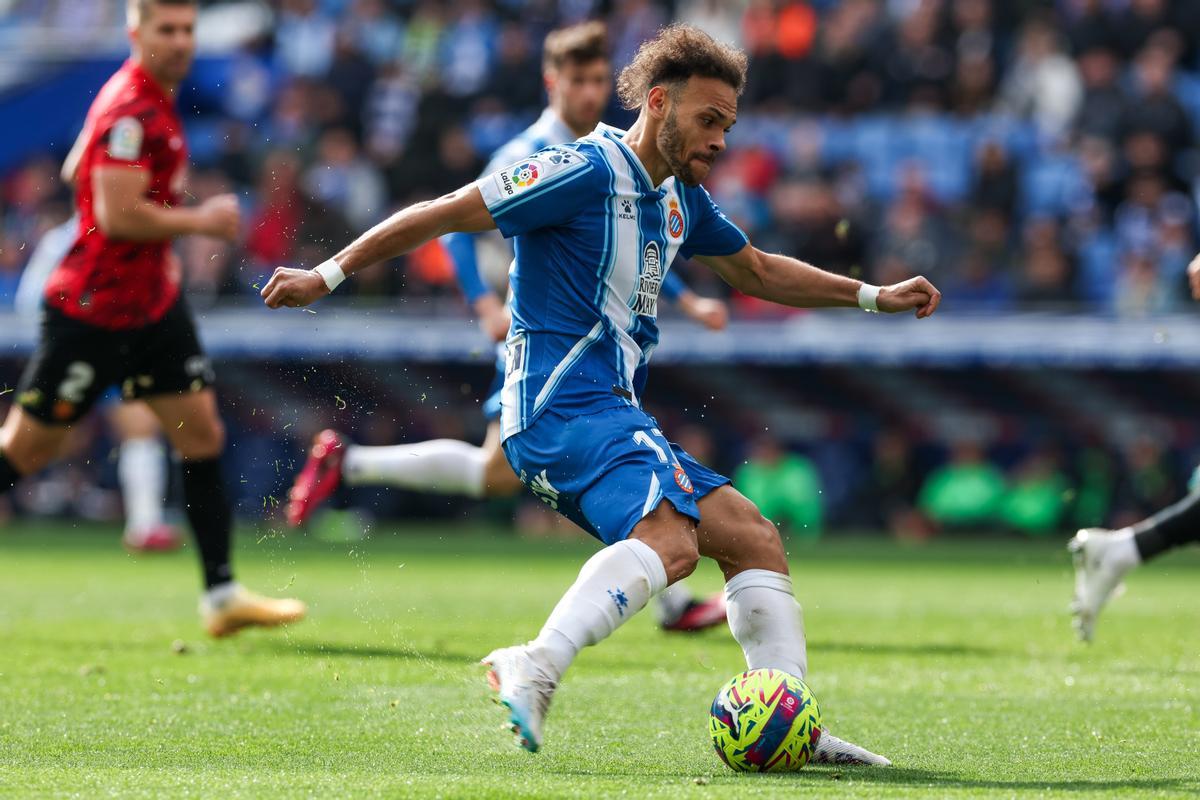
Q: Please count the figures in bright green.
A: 3